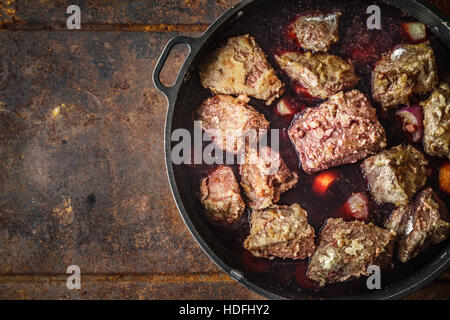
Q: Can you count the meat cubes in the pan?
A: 13